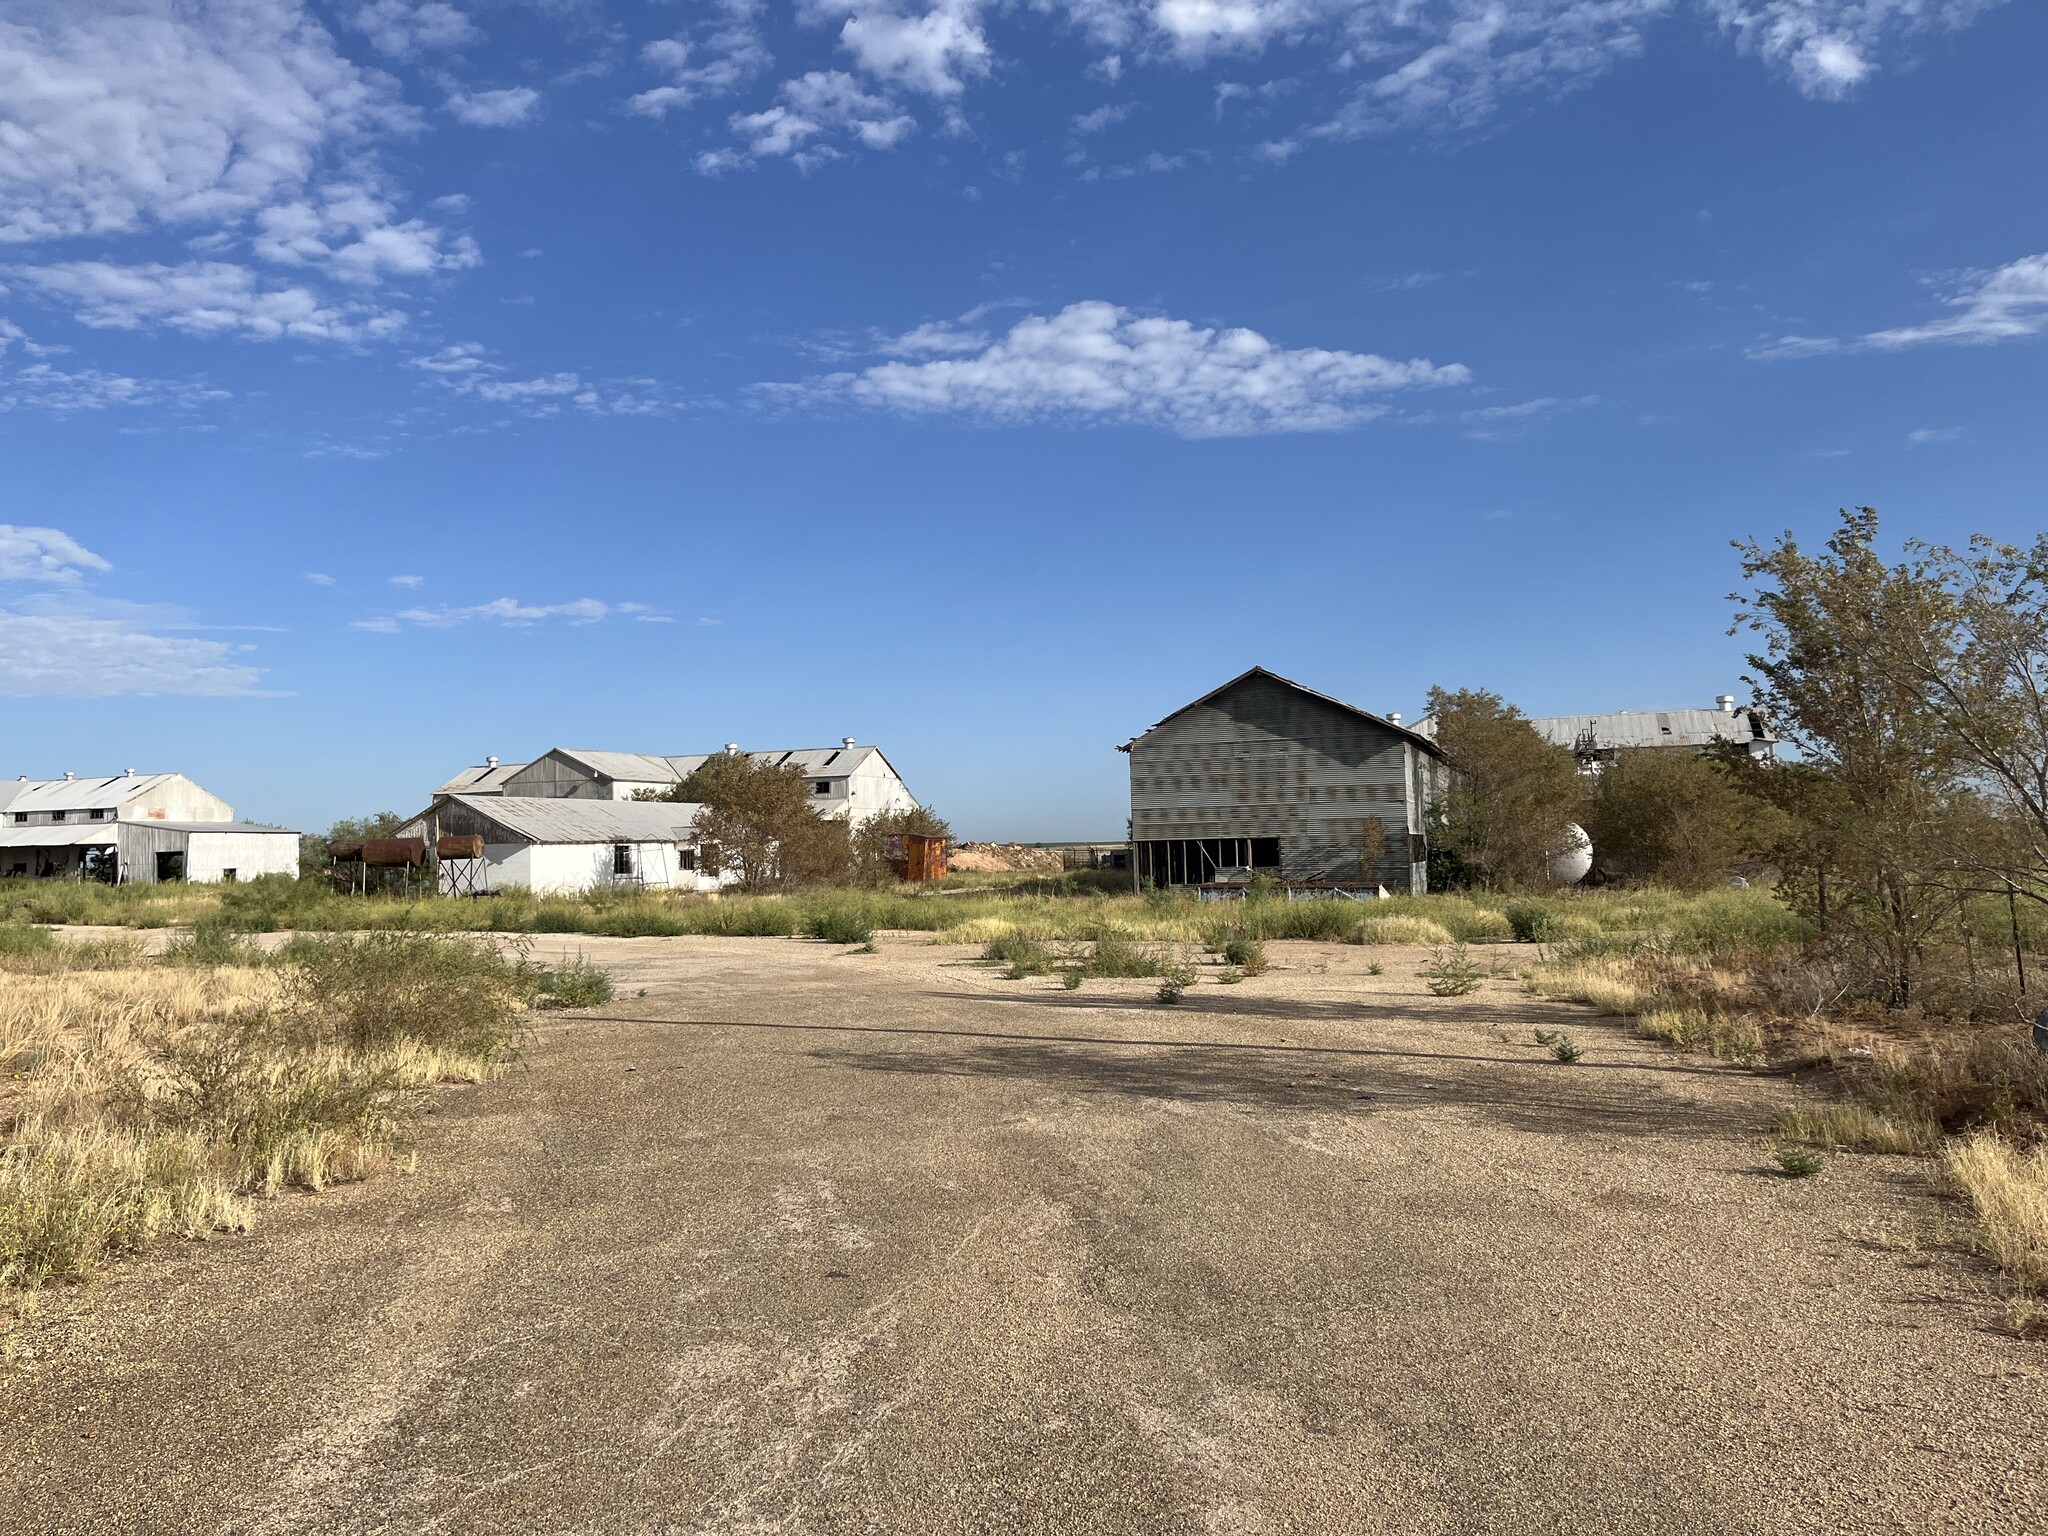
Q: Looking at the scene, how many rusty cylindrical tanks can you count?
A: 3